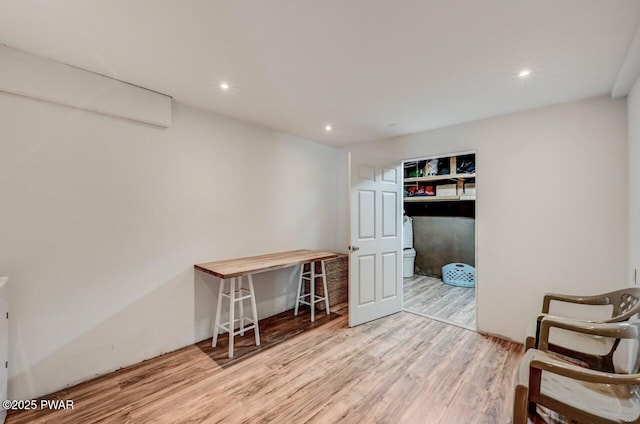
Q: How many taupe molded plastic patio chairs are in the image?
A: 2